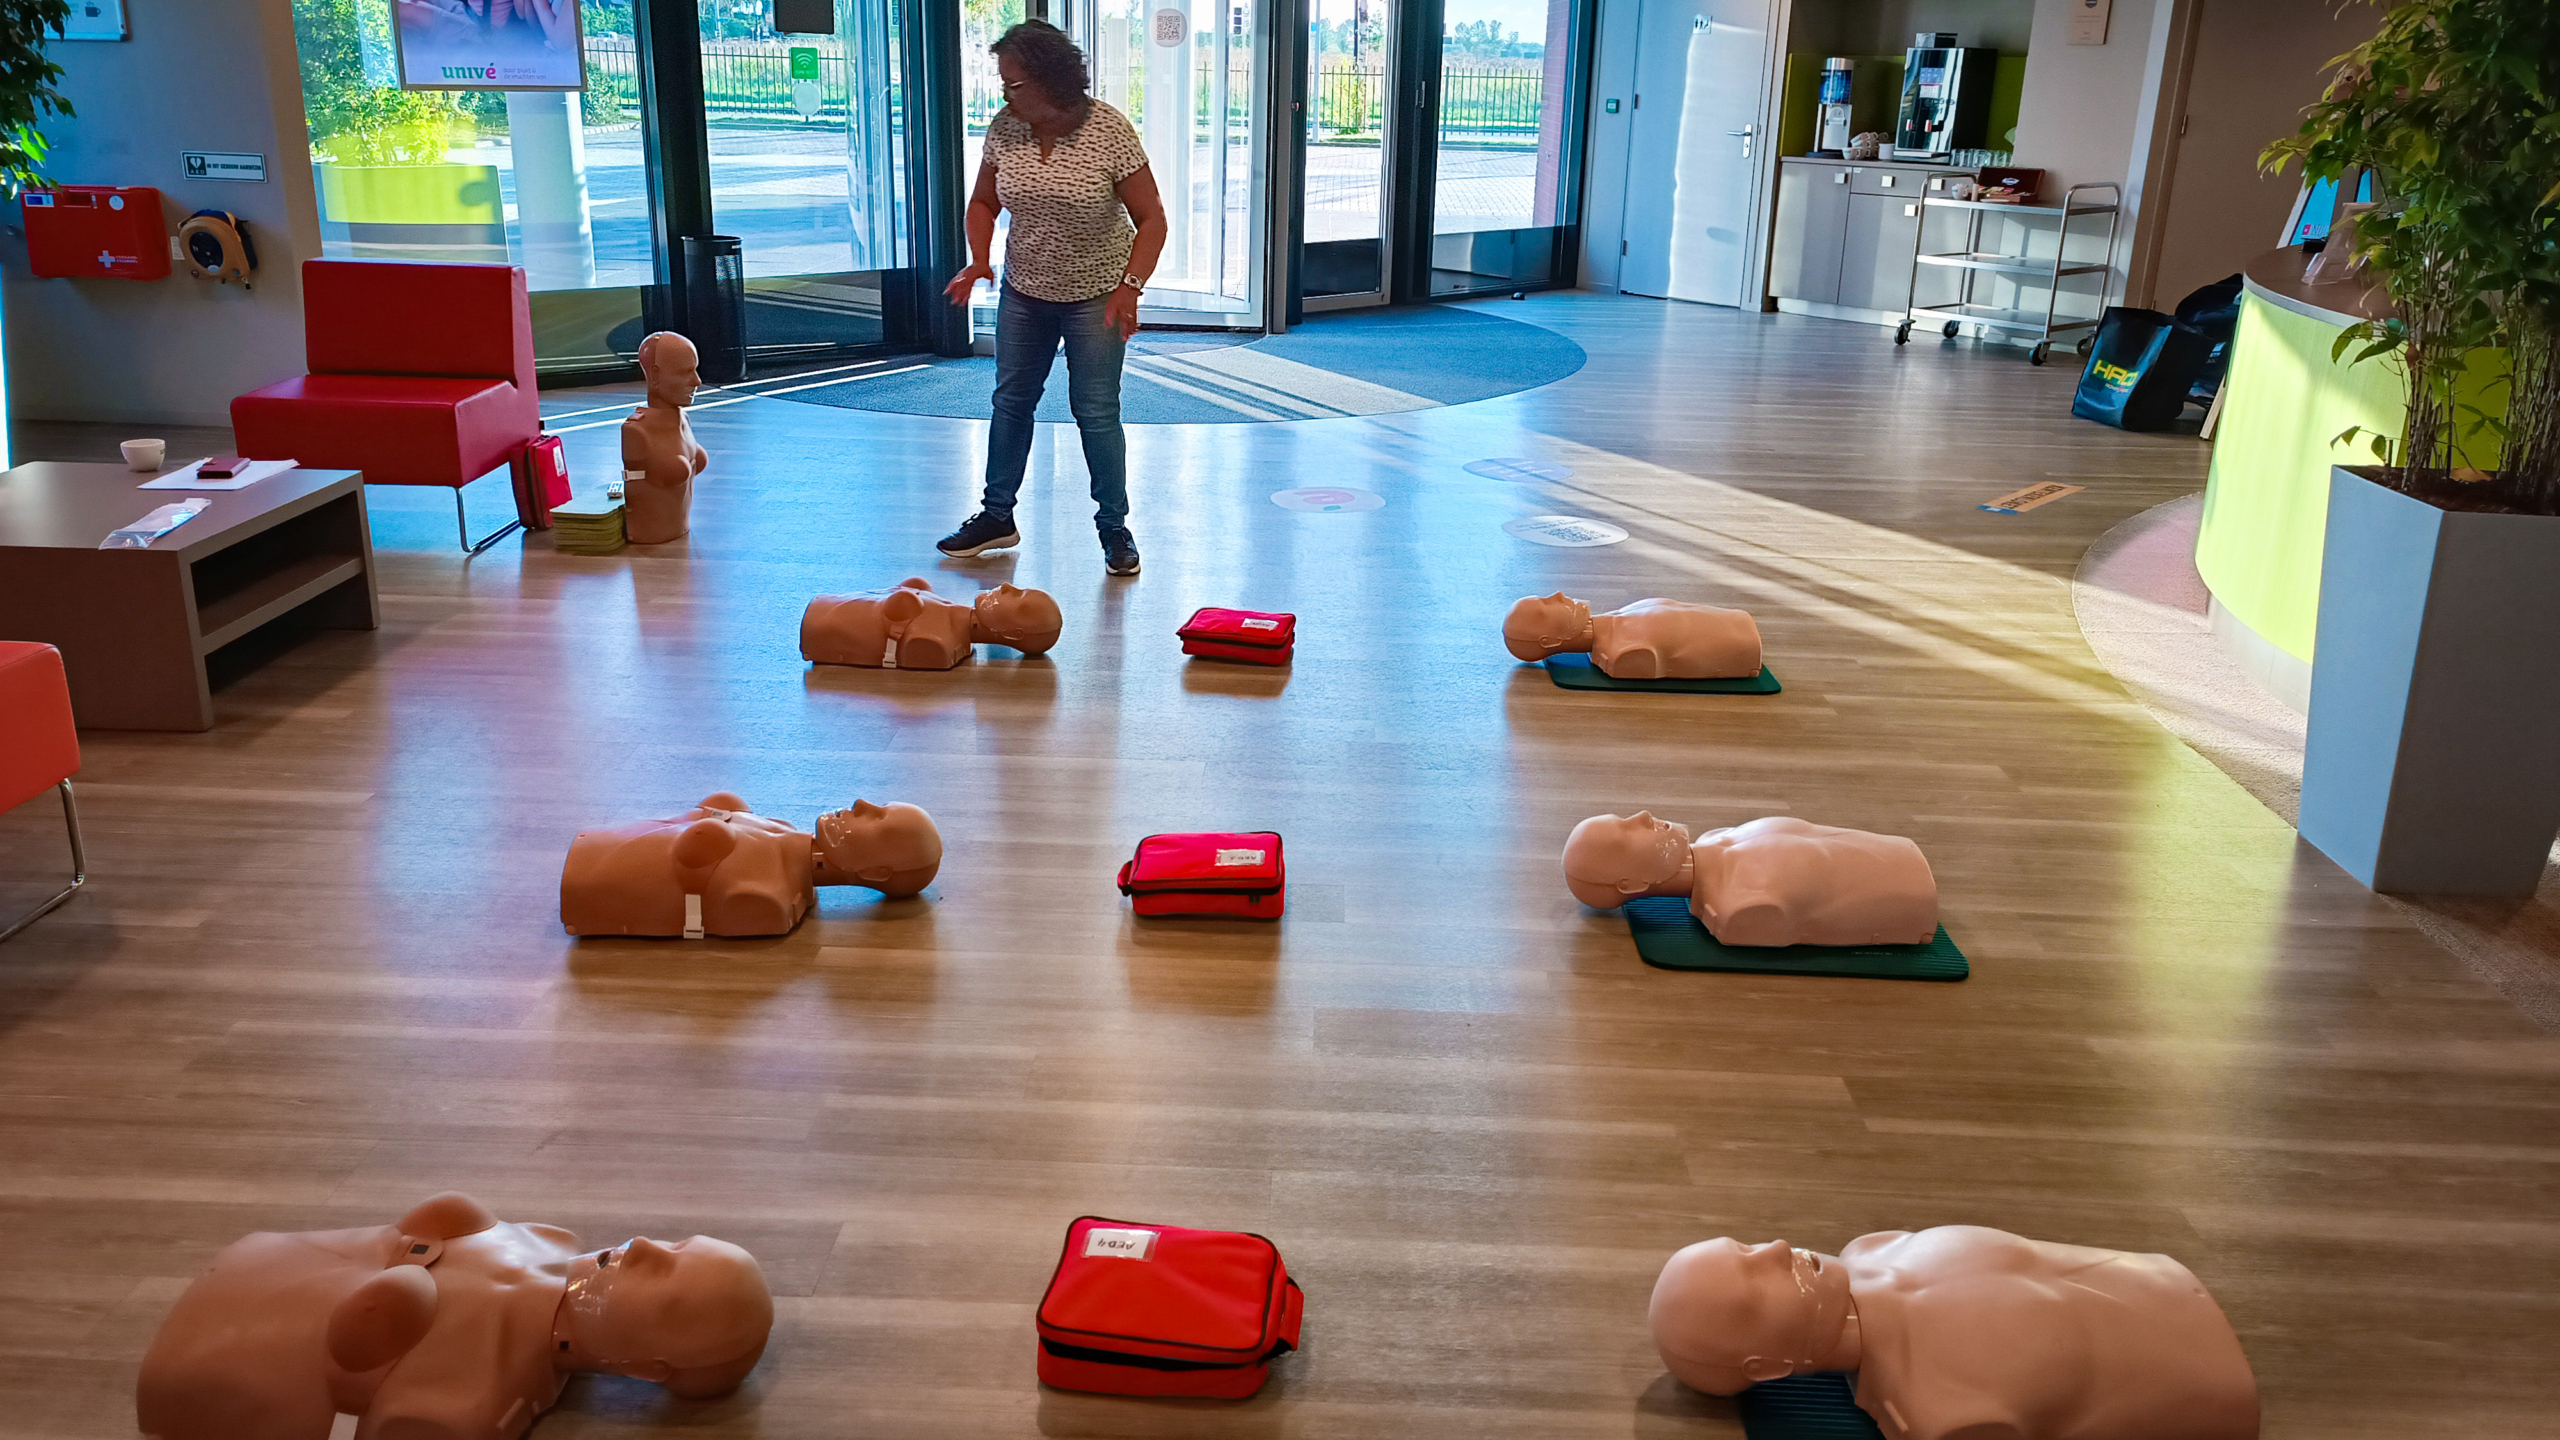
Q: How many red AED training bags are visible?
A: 4